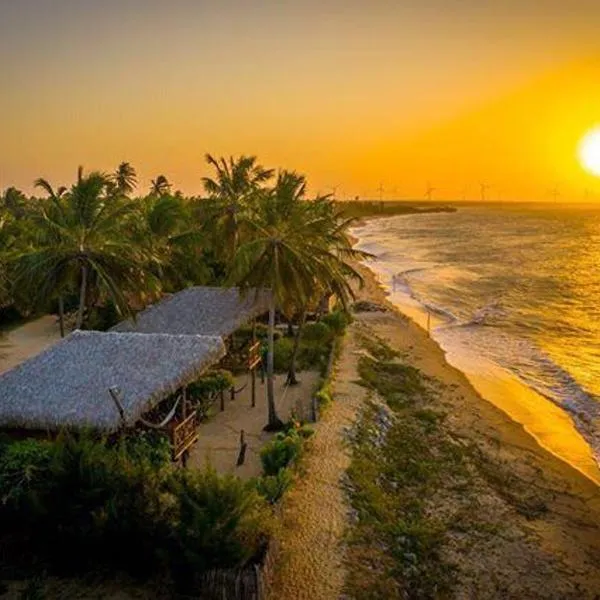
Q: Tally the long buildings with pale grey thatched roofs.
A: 2